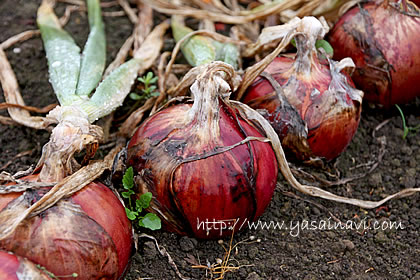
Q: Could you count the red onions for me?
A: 5